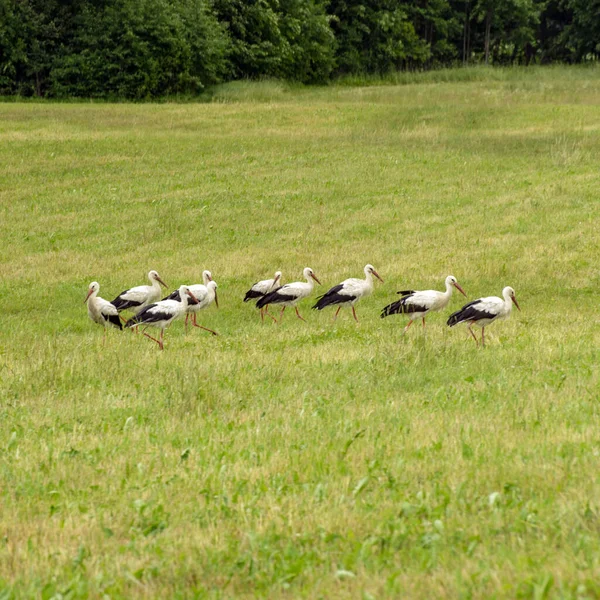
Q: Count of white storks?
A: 10